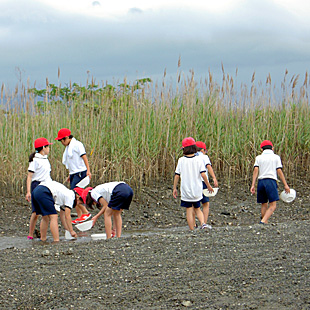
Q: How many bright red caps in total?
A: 7